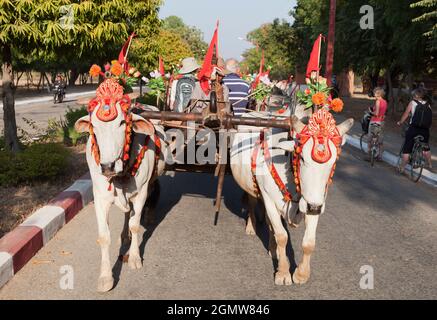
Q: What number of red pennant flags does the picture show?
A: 5